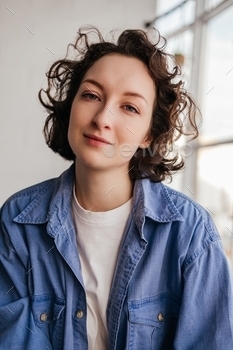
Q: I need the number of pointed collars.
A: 2